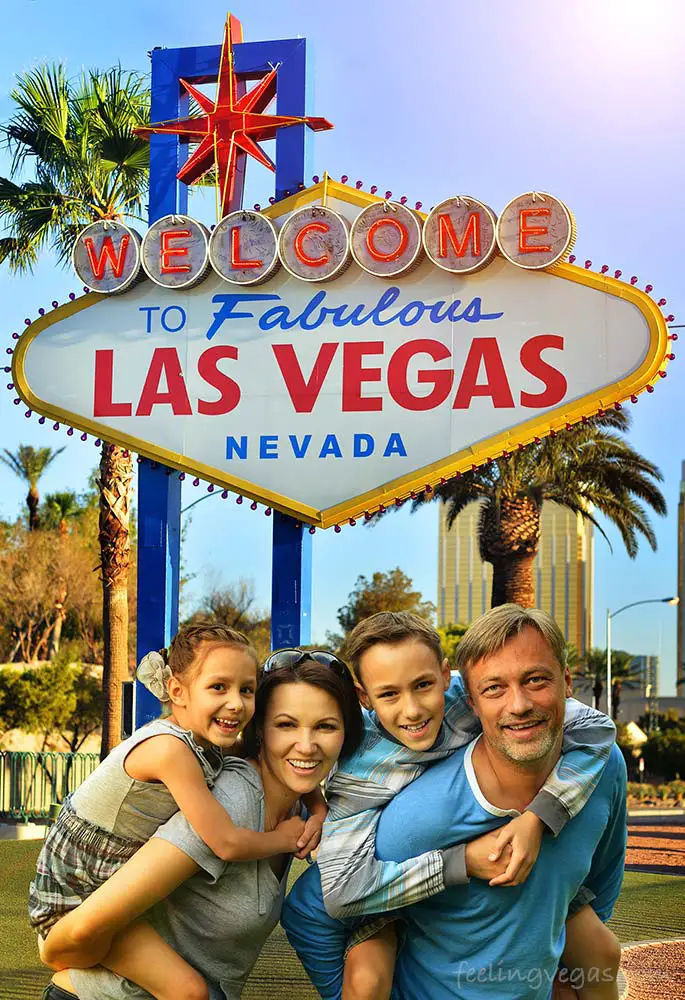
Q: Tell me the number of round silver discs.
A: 7